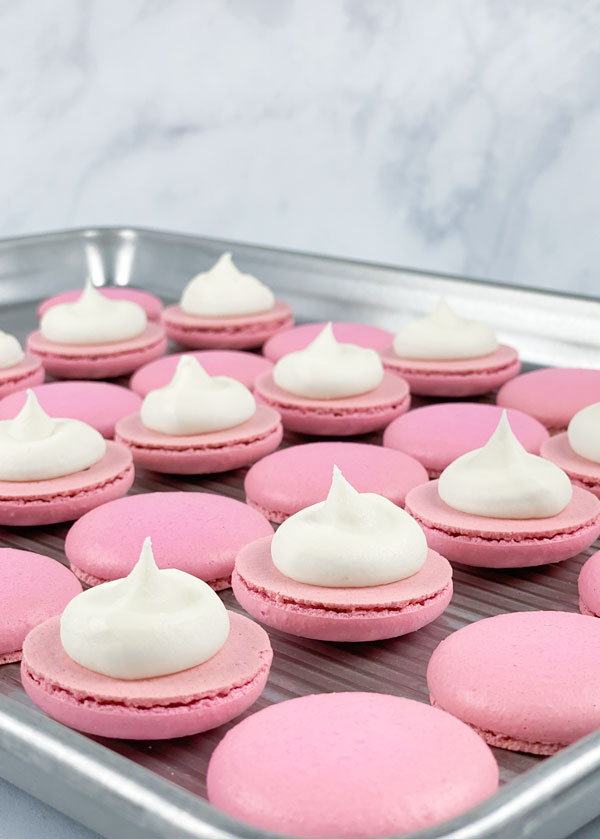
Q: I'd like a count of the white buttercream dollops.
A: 11